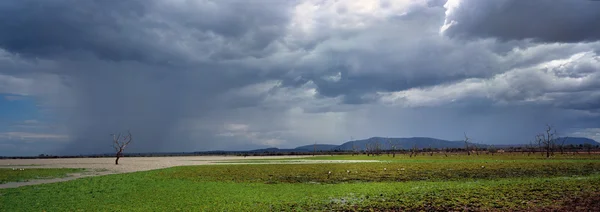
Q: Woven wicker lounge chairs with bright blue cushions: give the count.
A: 0